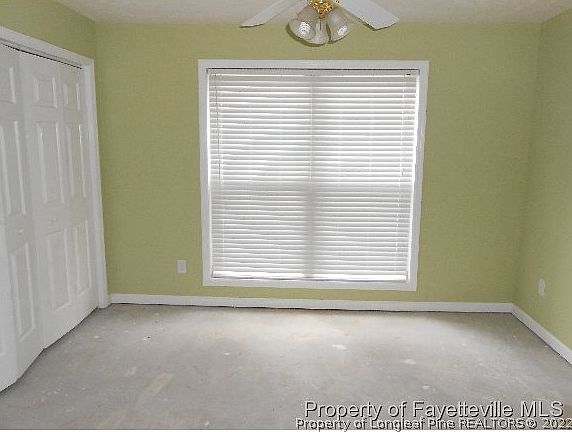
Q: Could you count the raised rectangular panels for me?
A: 9